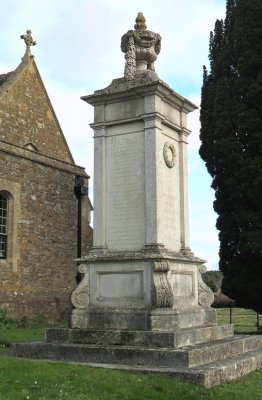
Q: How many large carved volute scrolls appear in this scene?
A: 3